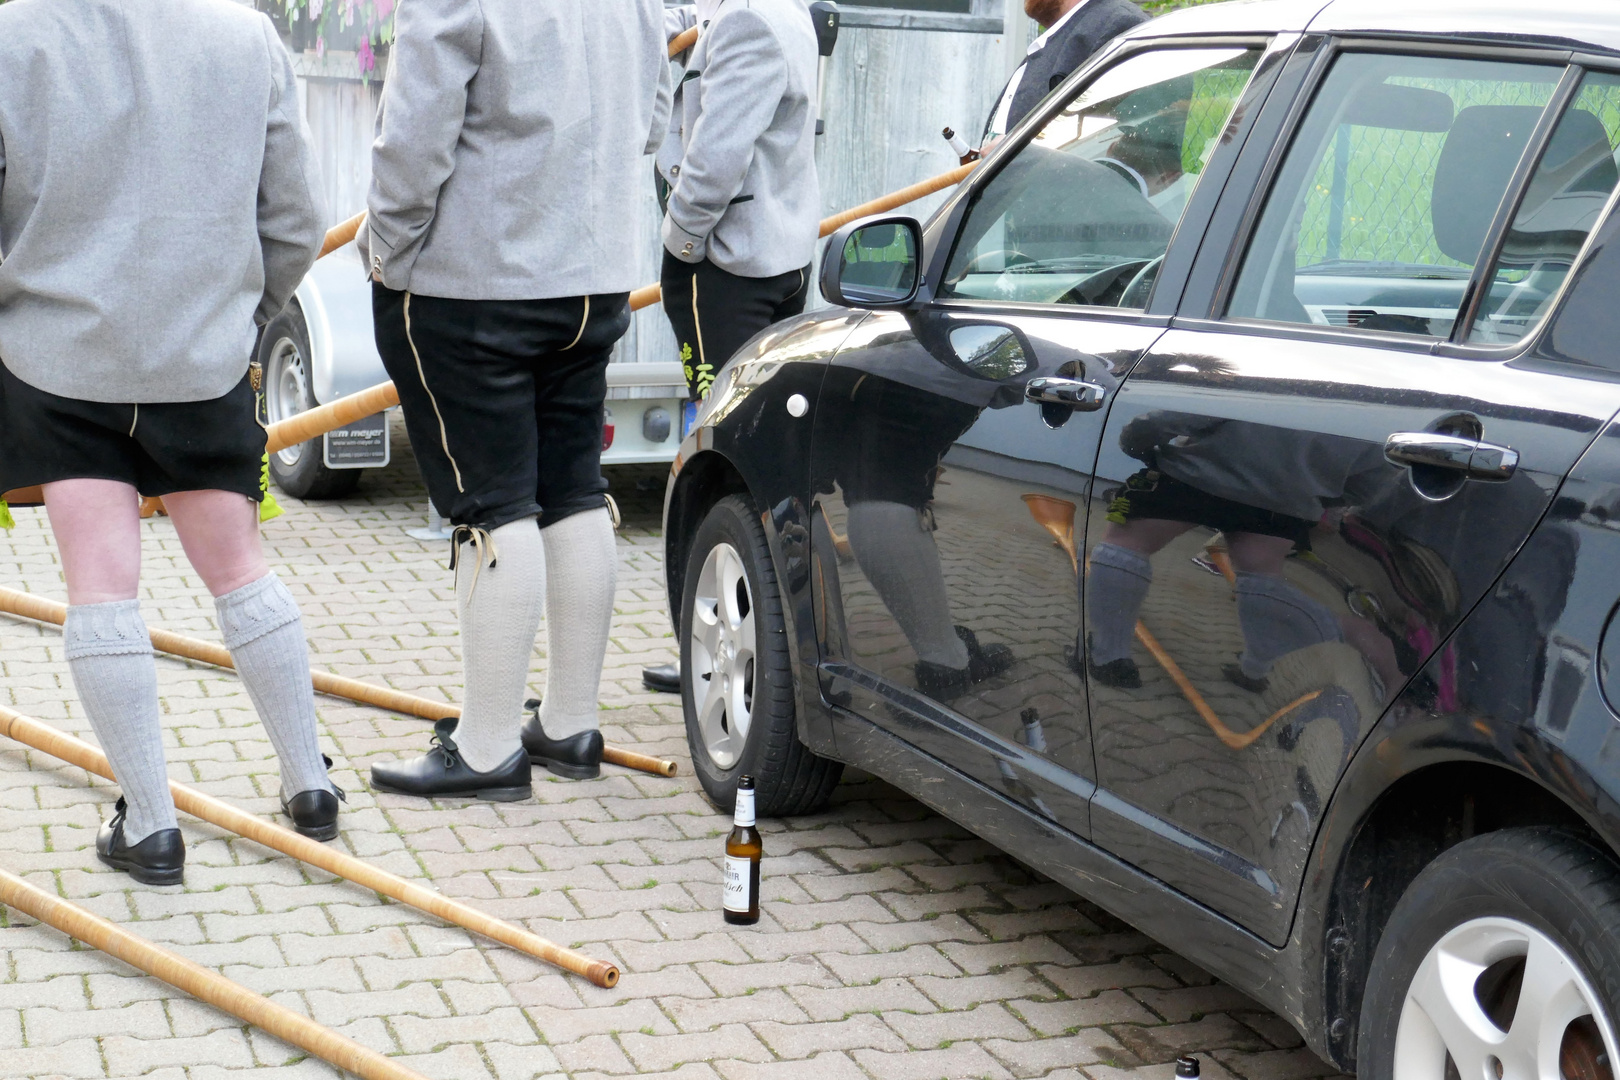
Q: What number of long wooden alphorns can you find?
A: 5